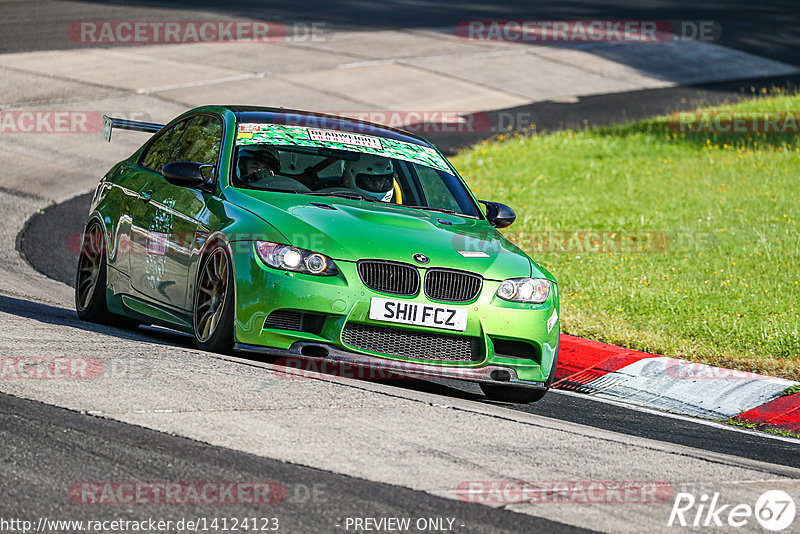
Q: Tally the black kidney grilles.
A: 2